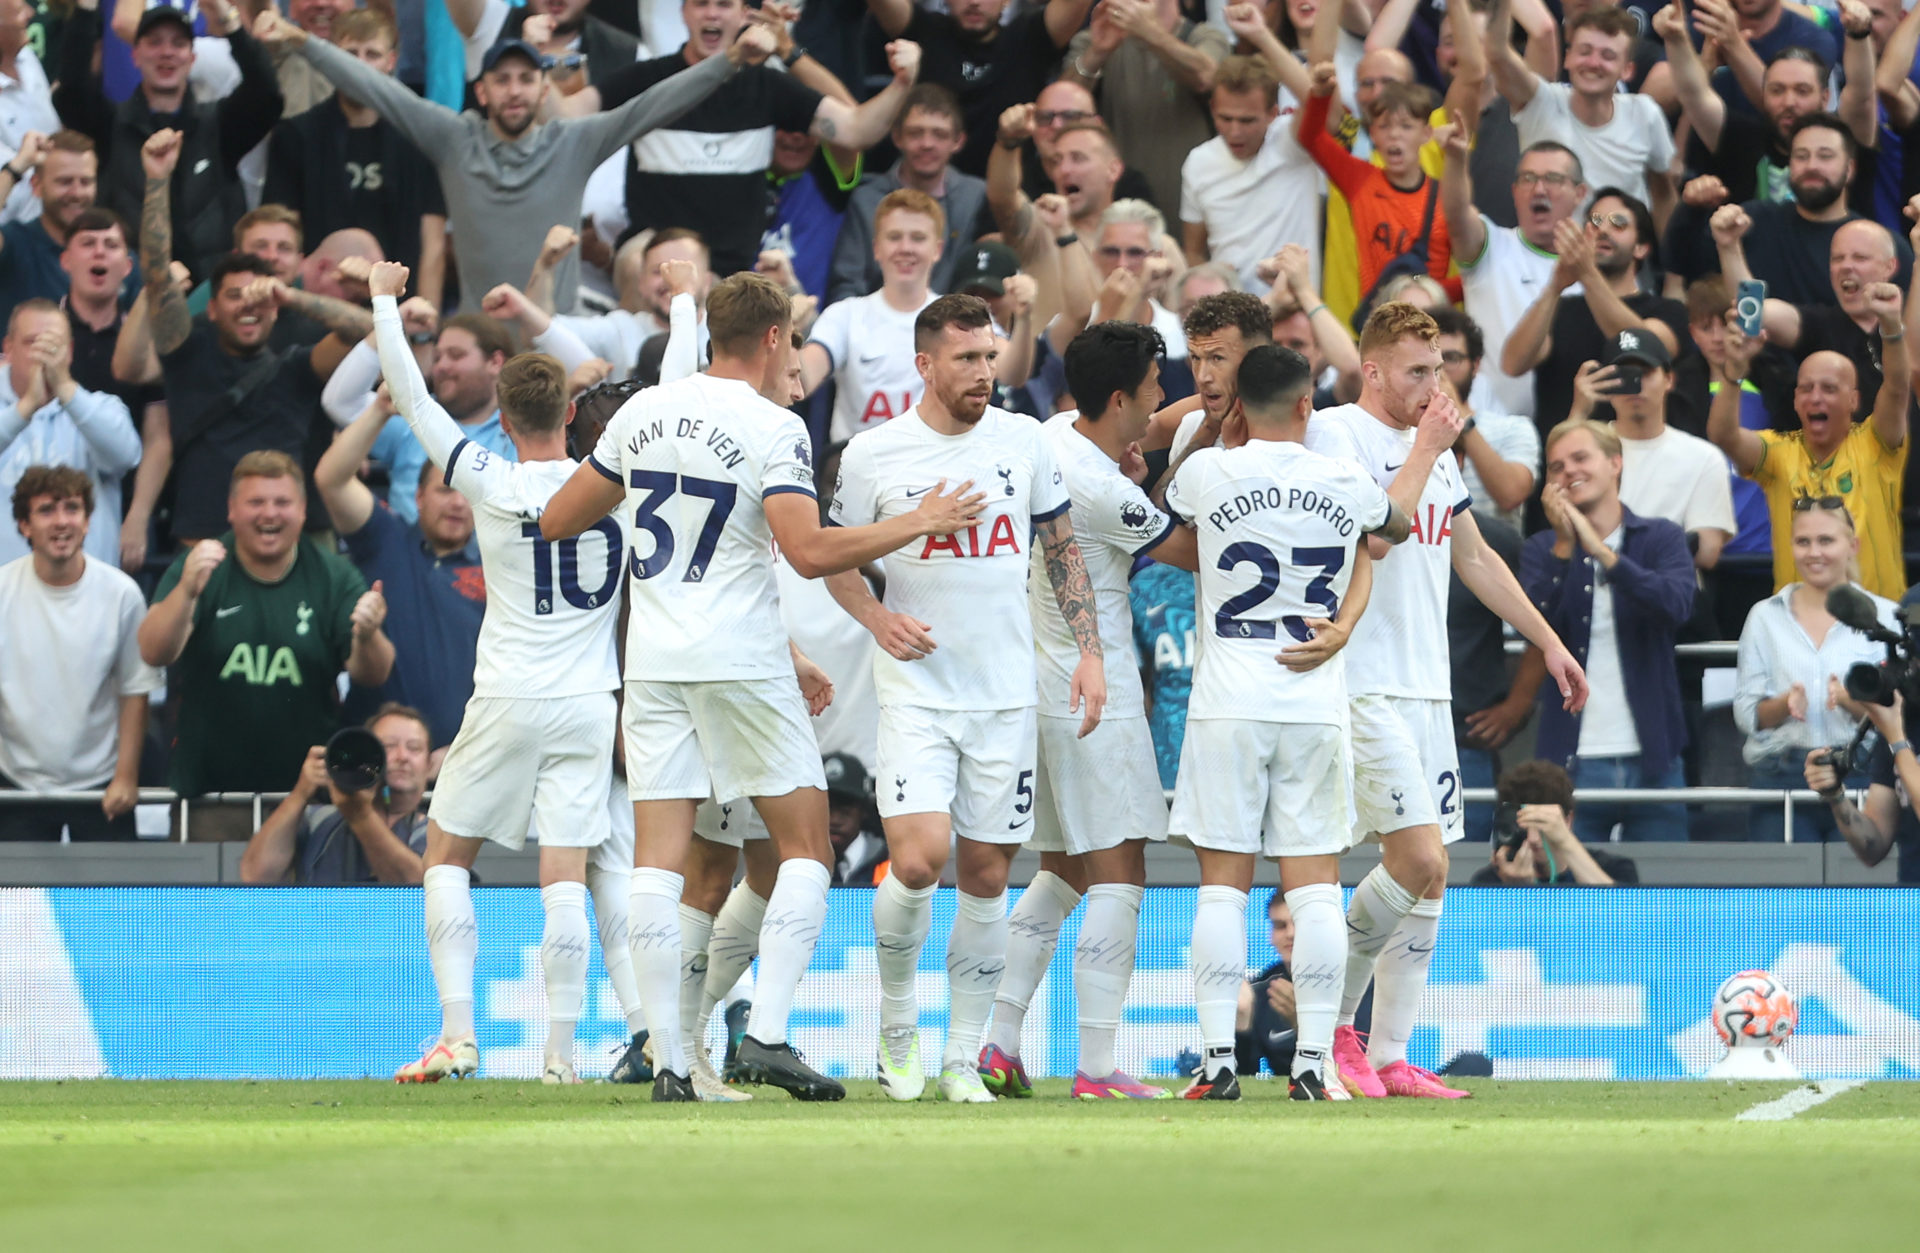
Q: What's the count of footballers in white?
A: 9